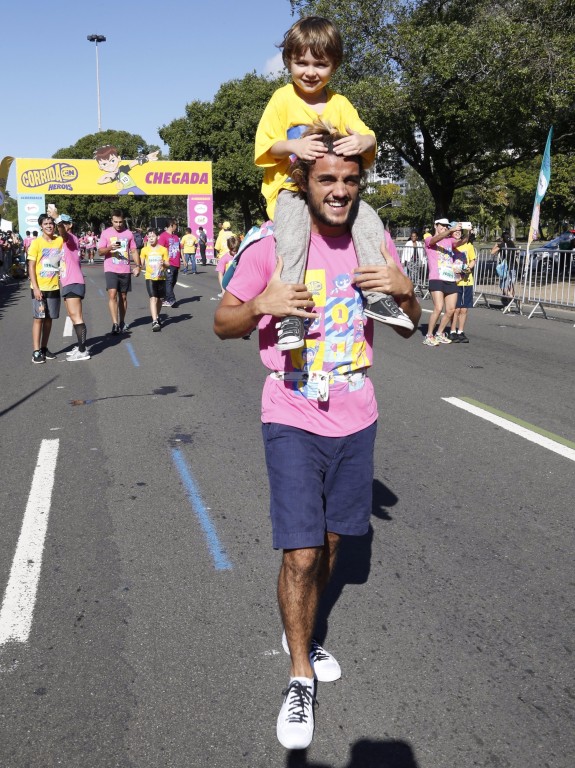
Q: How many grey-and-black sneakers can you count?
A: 2